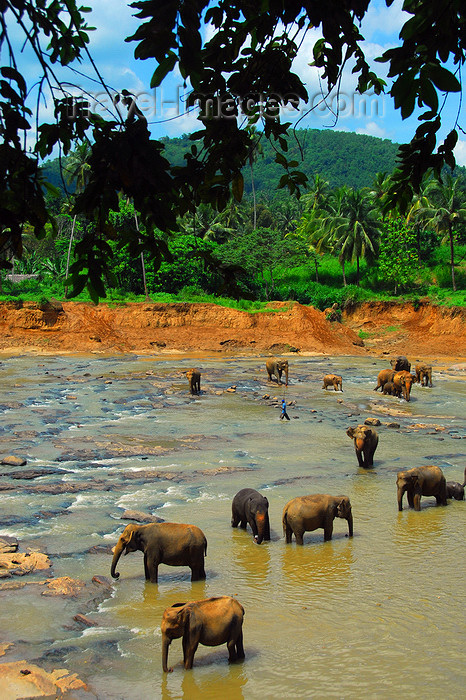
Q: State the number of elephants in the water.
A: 15